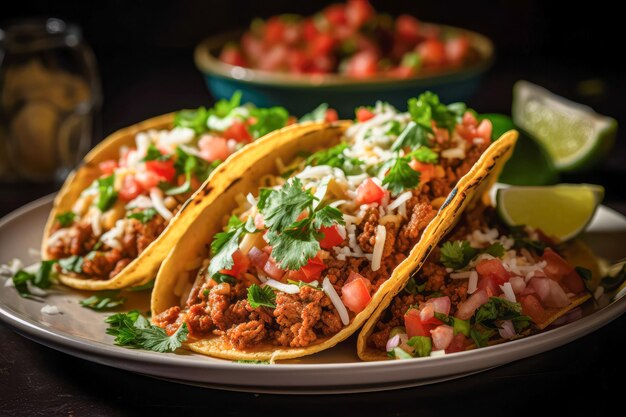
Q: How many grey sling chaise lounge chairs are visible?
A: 0